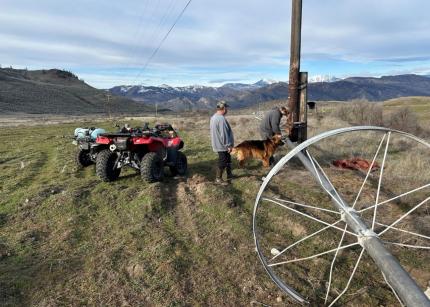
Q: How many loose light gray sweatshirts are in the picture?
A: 1